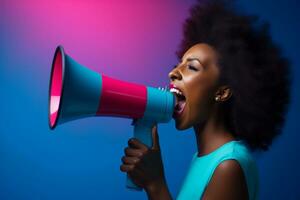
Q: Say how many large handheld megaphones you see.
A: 1